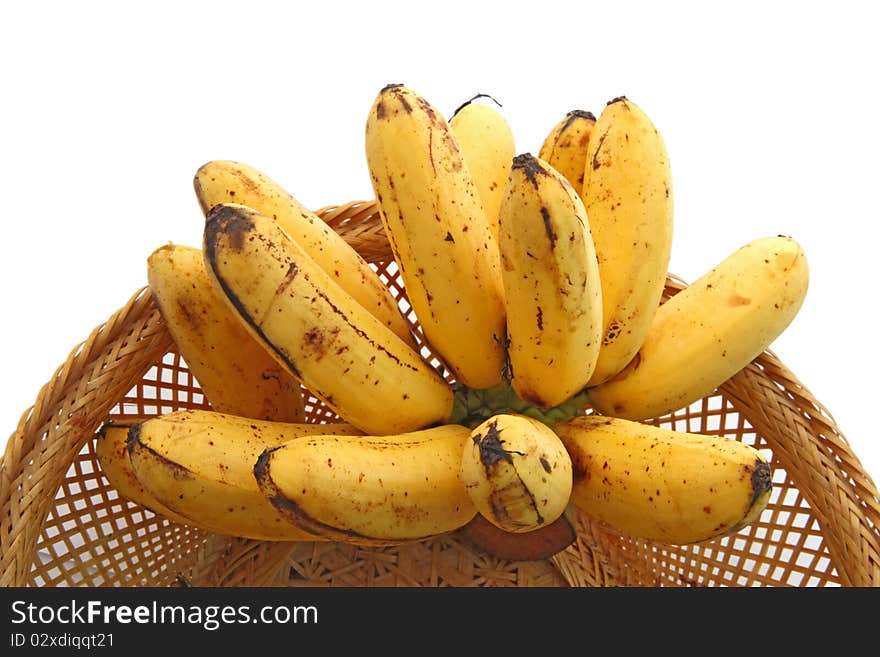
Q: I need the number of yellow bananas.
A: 14